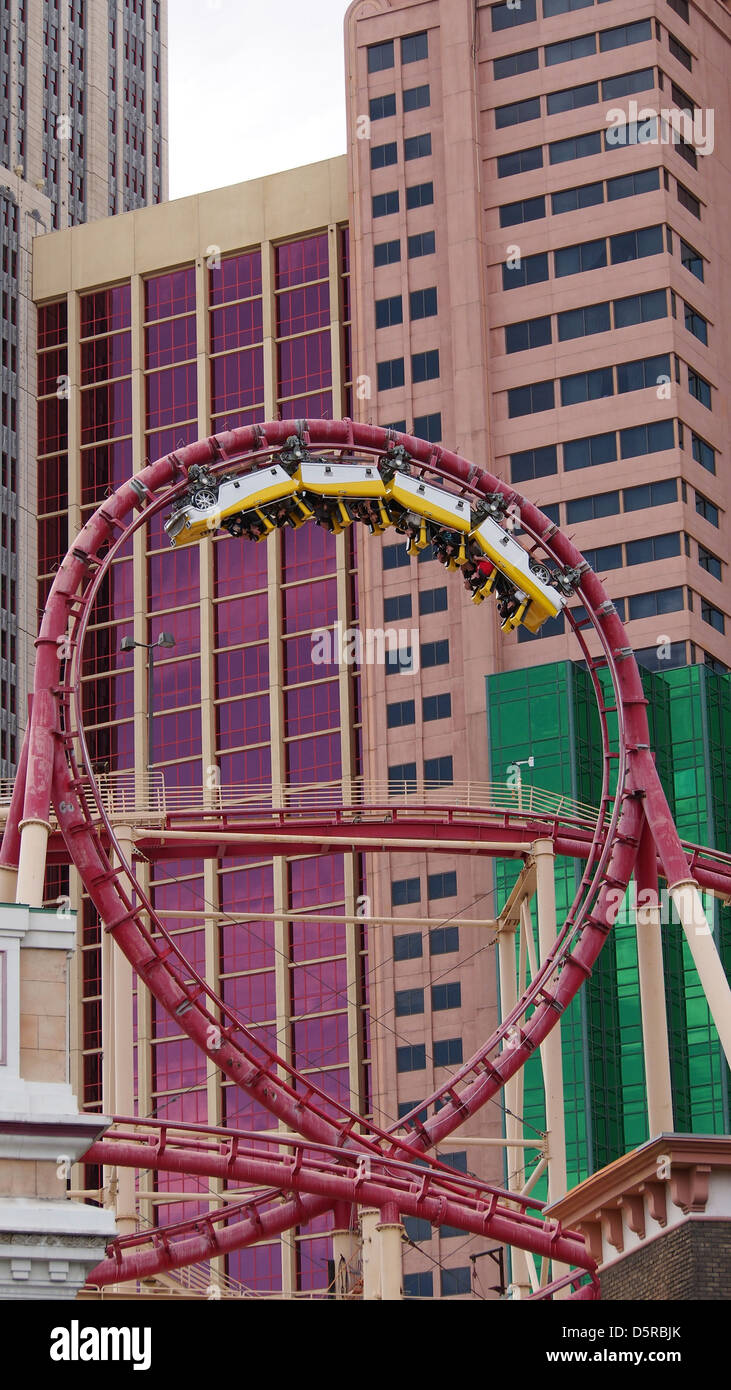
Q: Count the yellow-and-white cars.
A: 4